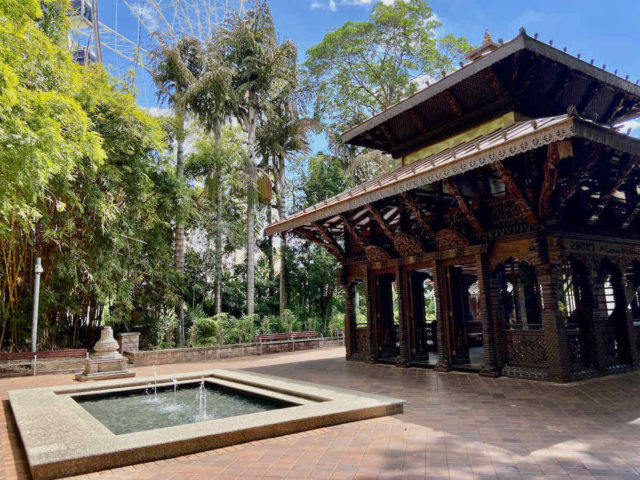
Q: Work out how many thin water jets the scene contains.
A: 3